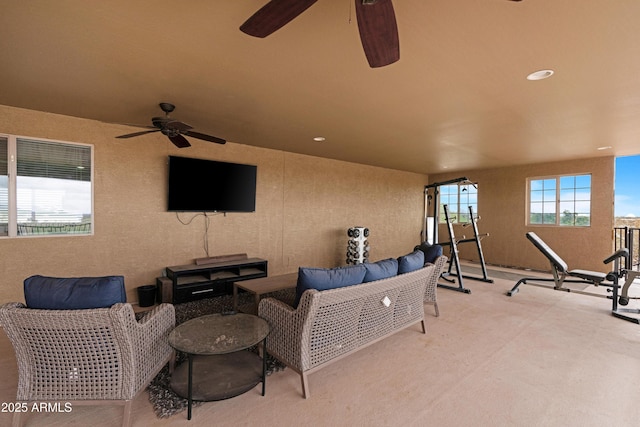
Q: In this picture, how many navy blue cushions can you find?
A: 5